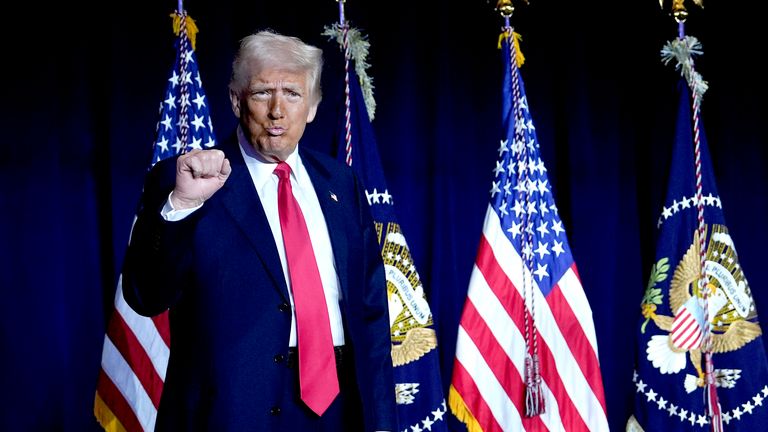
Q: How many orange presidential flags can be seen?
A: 0